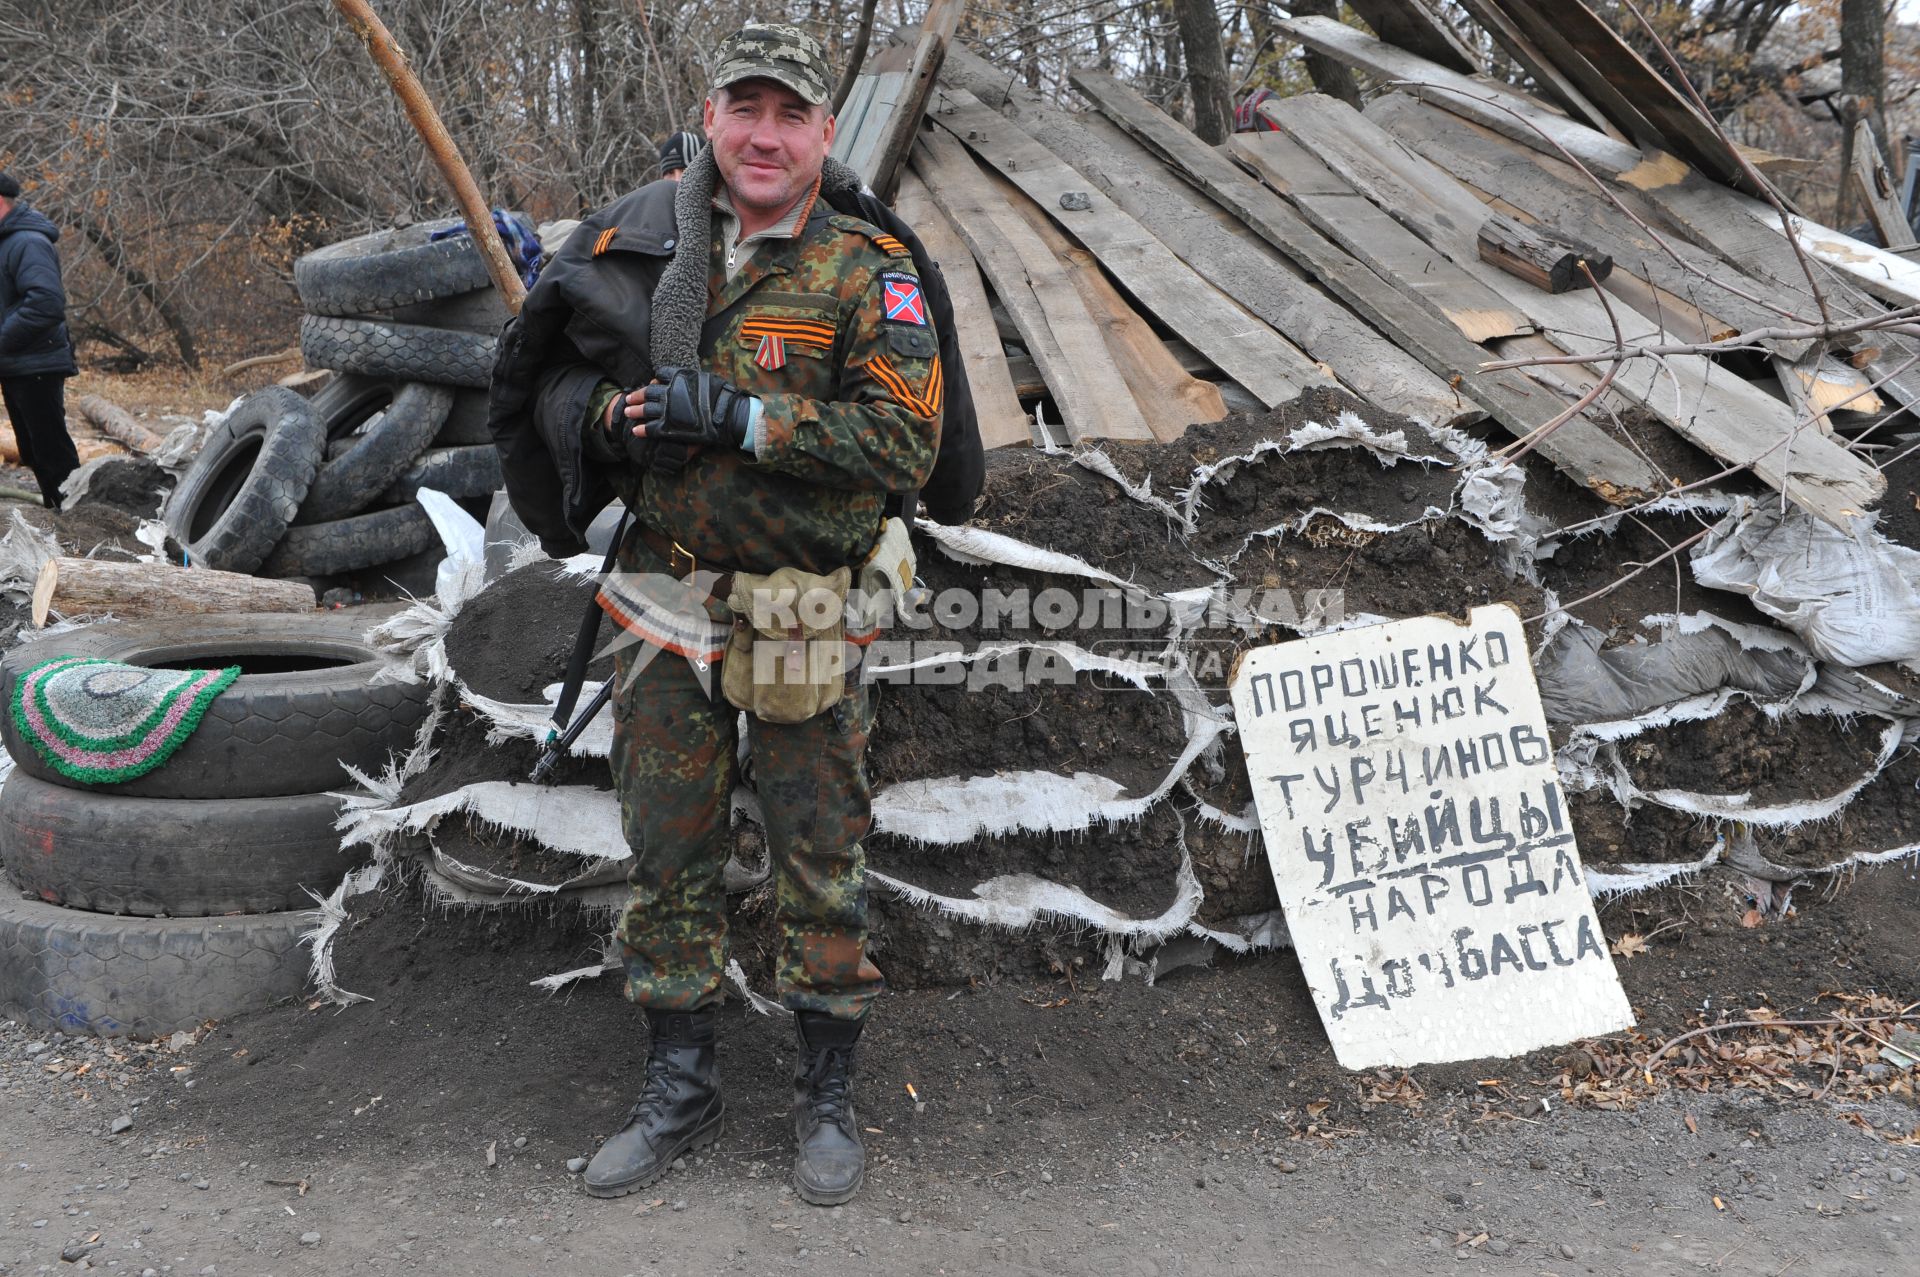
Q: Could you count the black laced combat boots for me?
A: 2